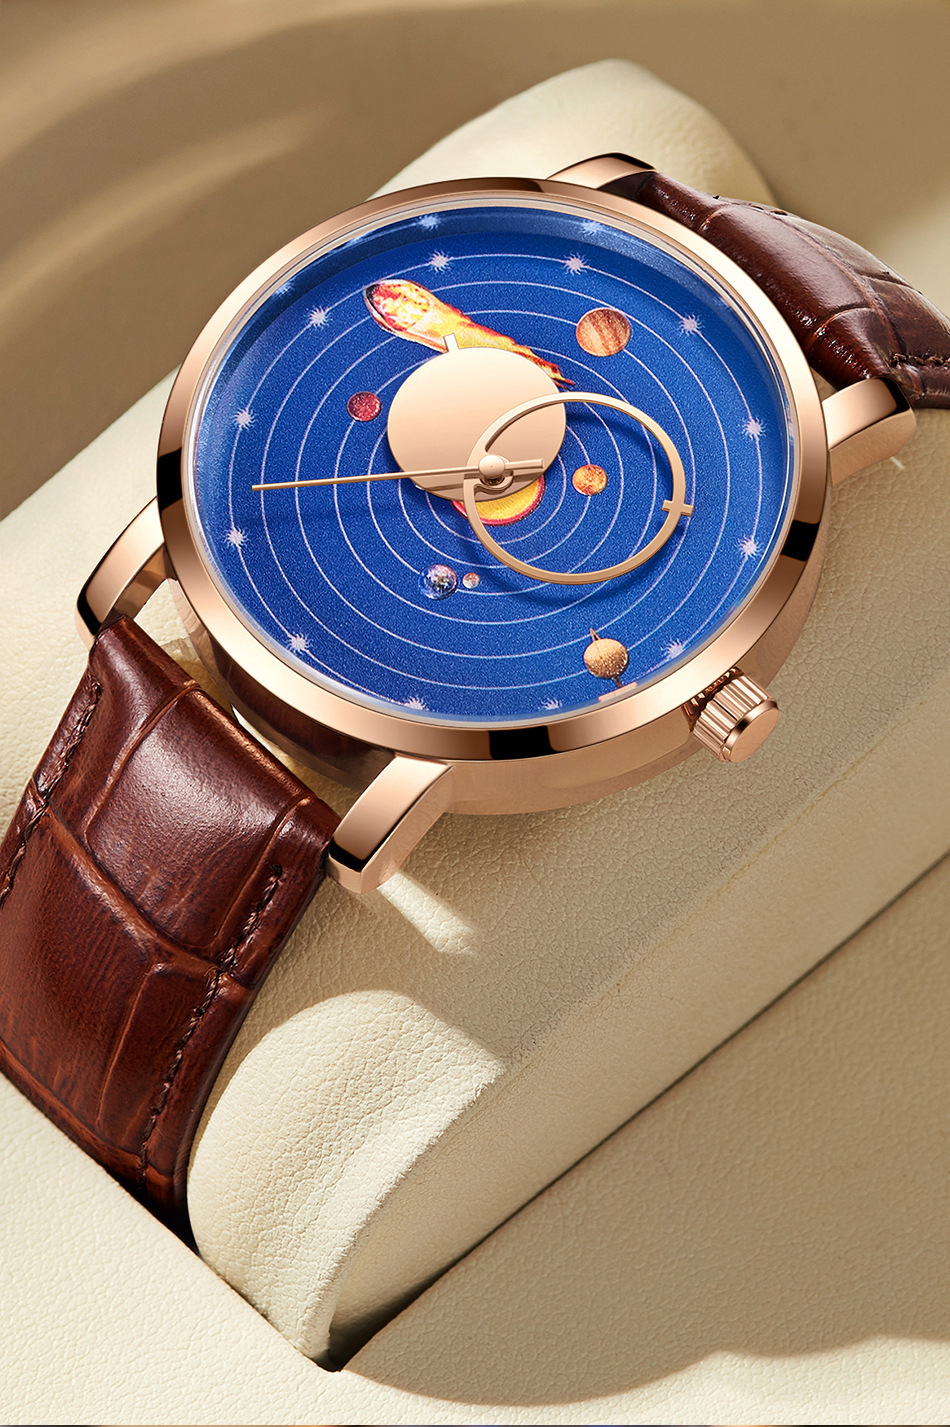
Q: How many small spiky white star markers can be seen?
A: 12